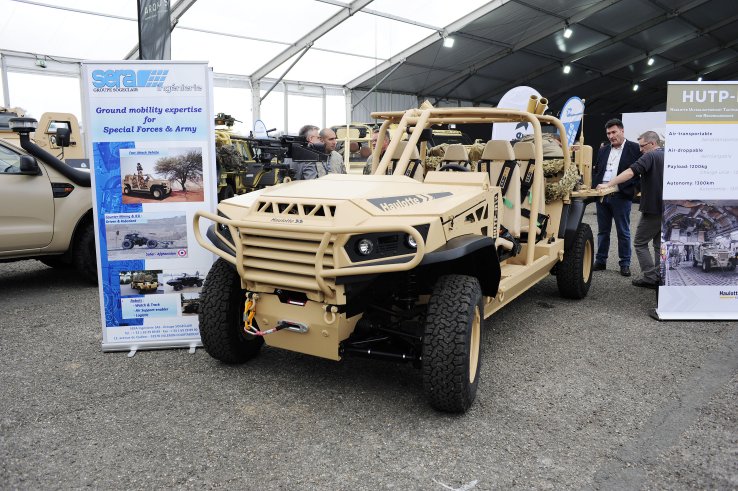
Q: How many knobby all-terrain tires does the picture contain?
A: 3